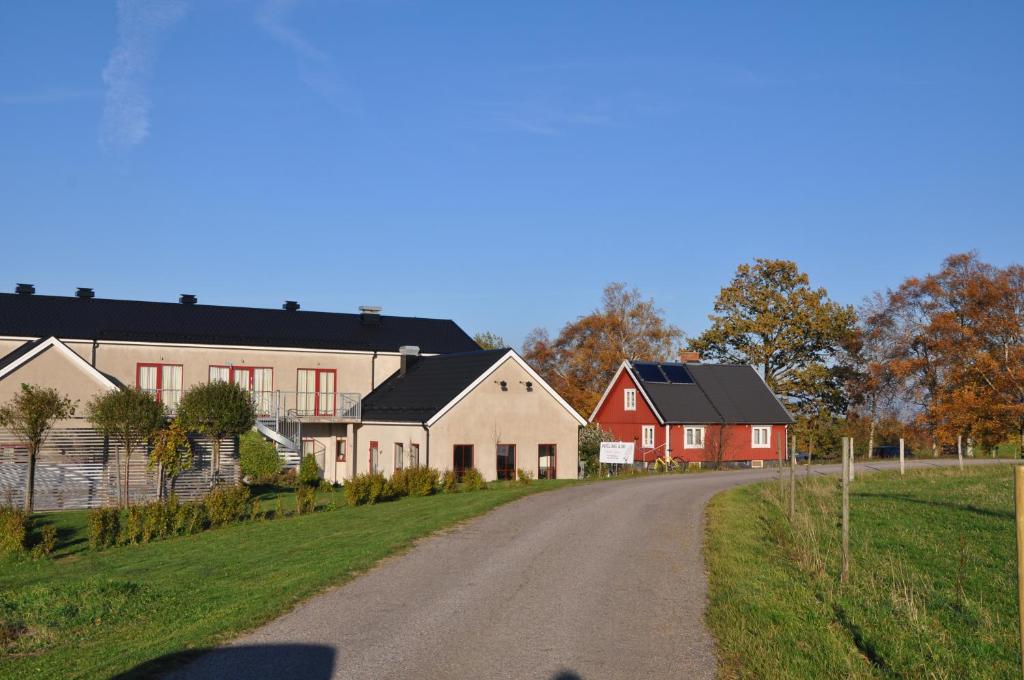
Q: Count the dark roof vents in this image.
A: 4